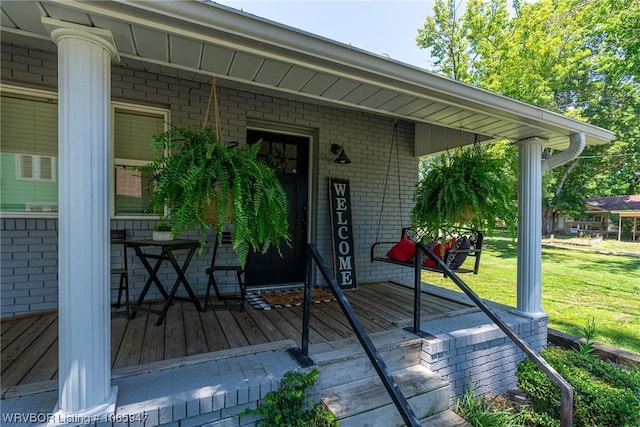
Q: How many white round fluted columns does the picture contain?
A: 2